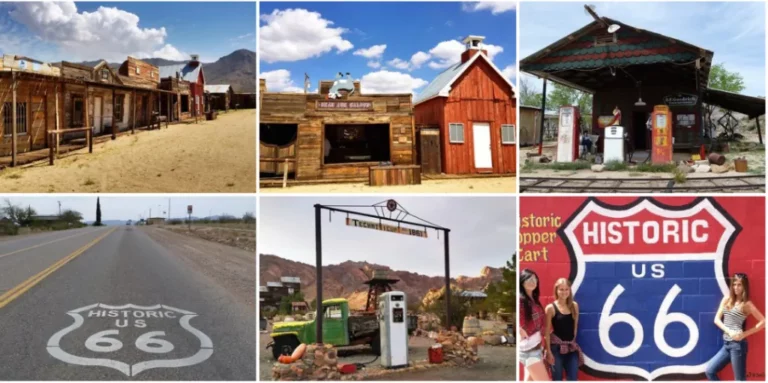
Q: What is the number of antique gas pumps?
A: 4